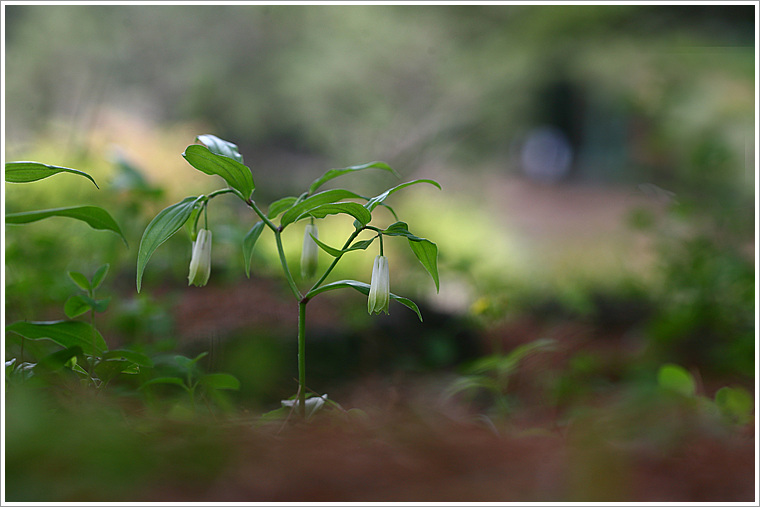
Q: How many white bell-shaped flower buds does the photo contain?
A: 3